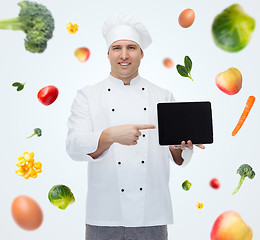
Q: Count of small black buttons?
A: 9